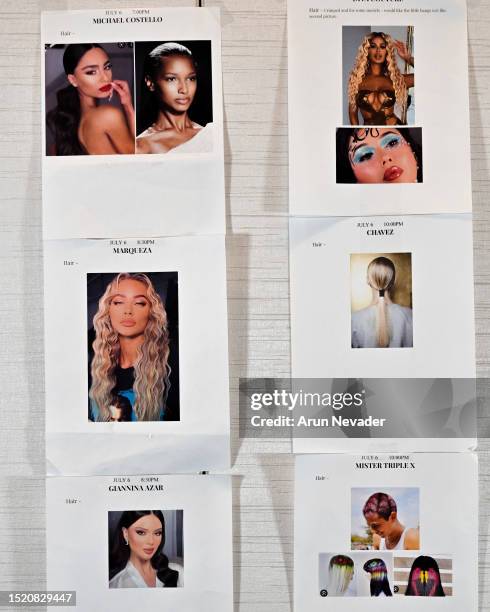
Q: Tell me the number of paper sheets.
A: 6